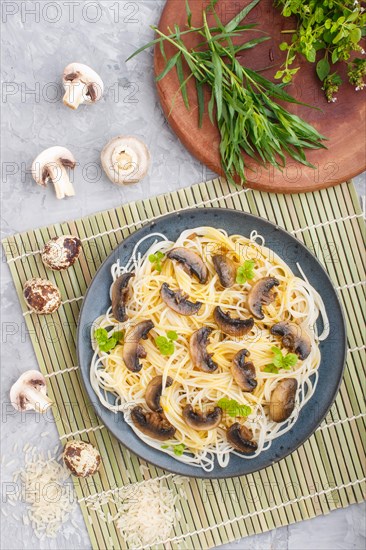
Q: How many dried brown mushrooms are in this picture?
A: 3